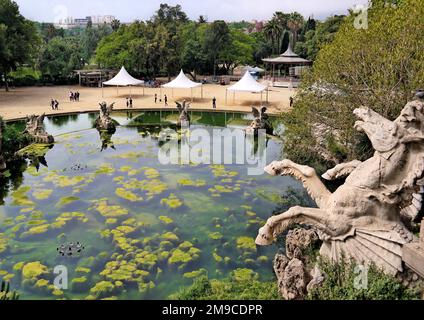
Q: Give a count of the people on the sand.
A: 11